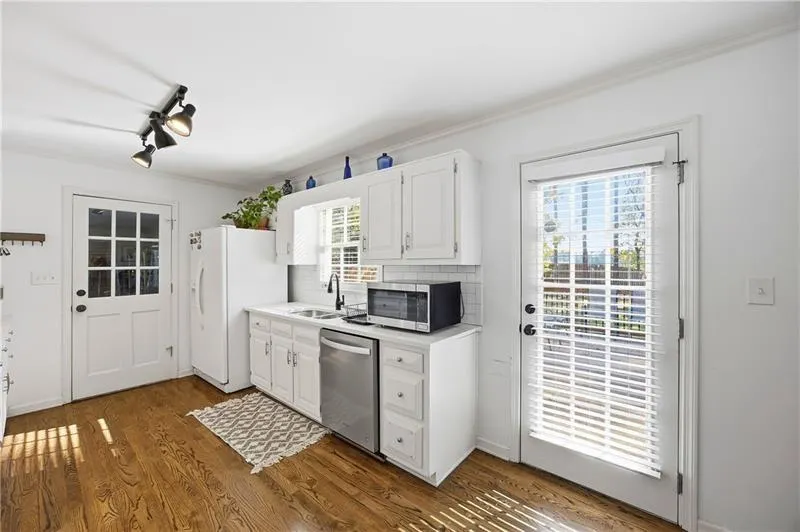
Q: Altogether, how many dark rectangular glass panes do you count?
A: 9